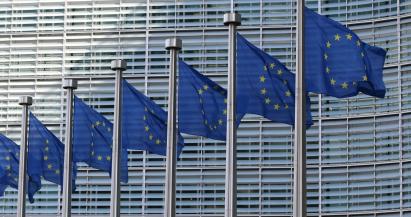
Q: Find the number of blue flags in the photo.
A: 7